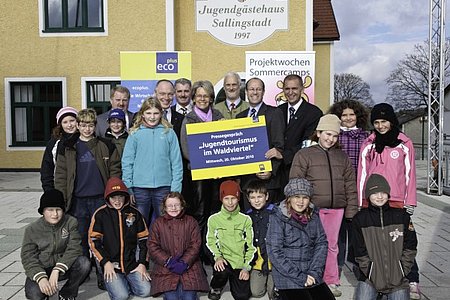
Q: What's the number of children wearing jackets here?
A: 14